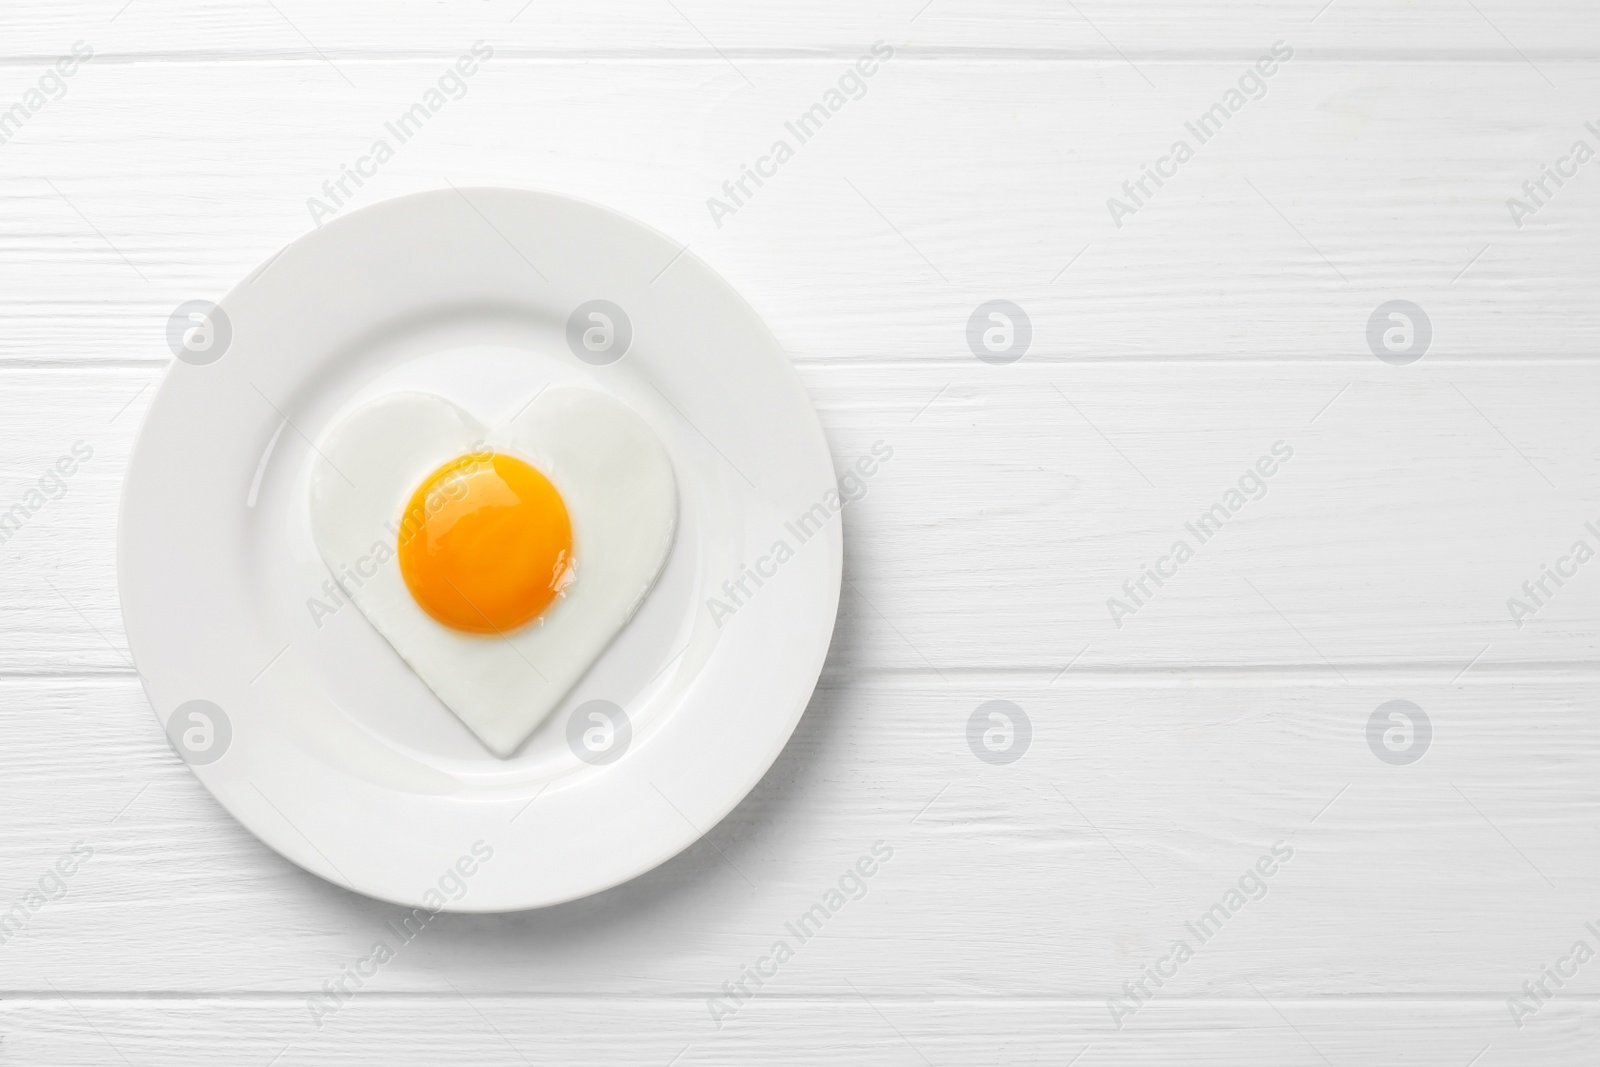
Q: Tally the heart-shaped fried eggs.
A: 1